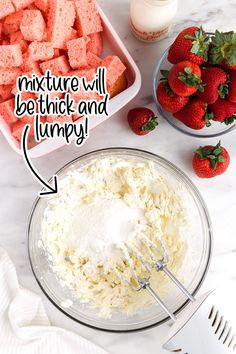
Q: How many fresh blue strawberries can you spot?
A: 0